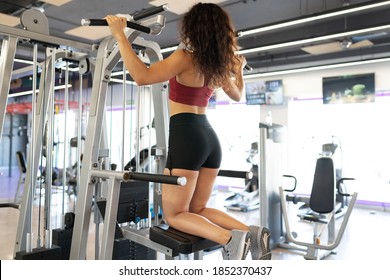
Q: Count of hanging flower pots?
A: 0